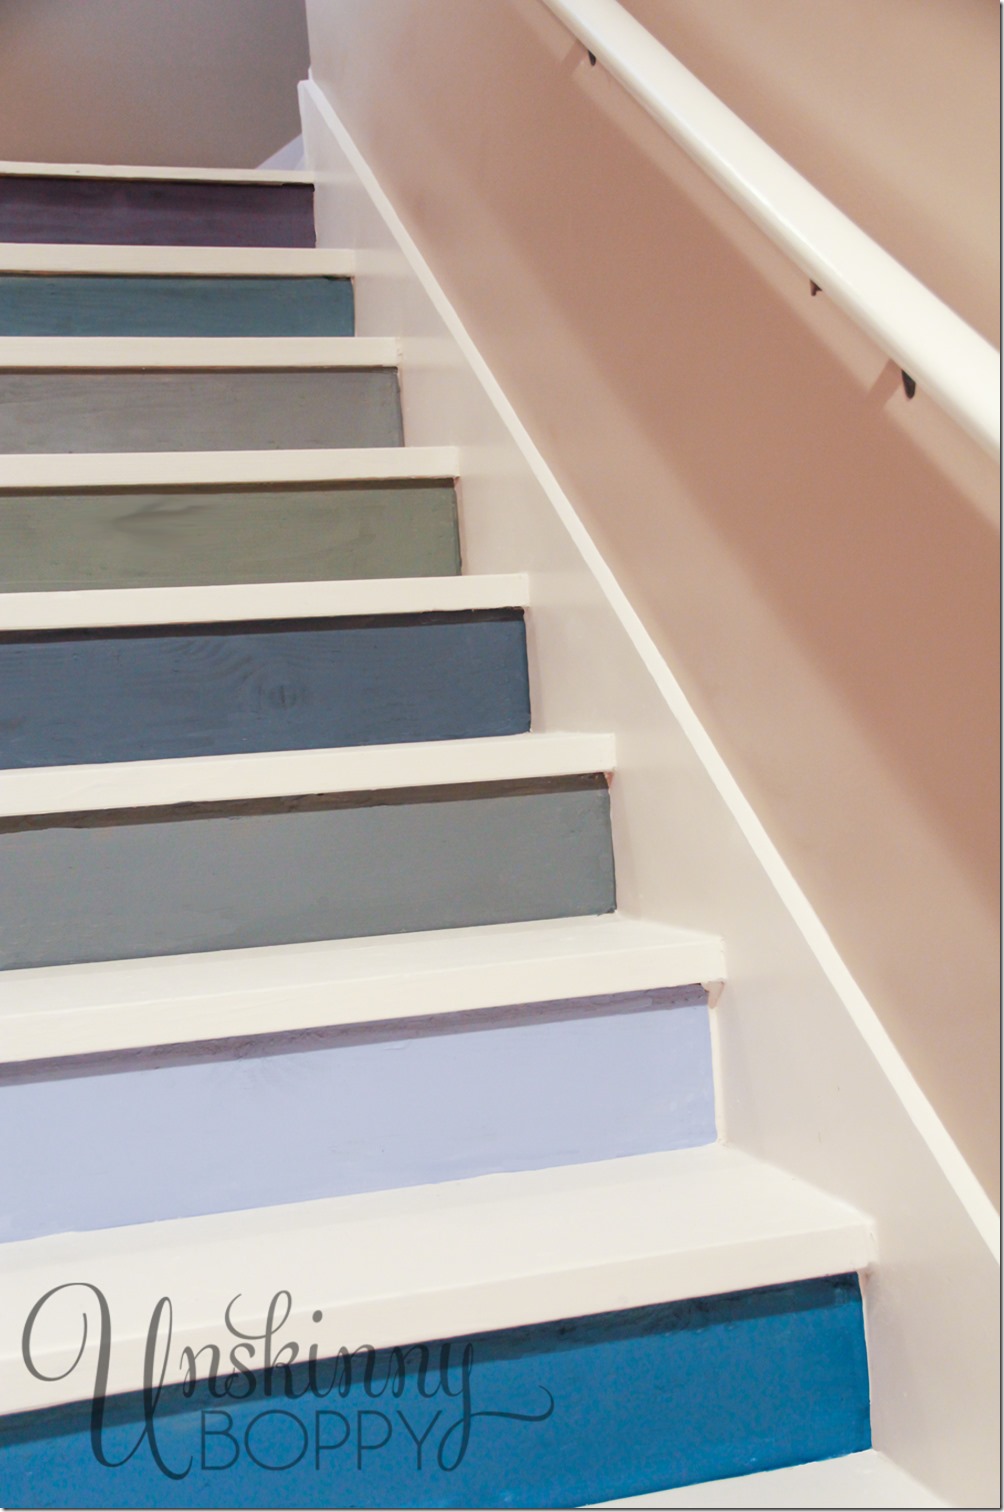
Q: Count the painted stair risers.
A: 8